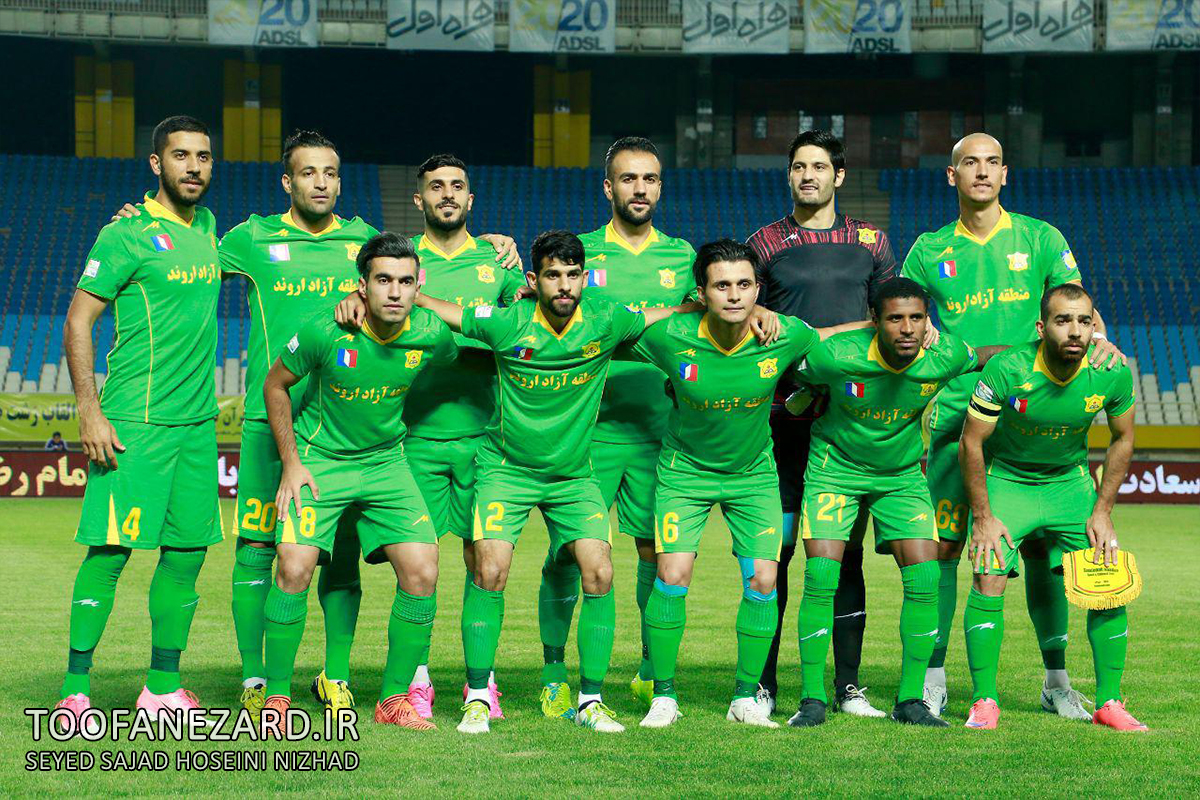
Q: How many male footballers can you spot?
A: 11